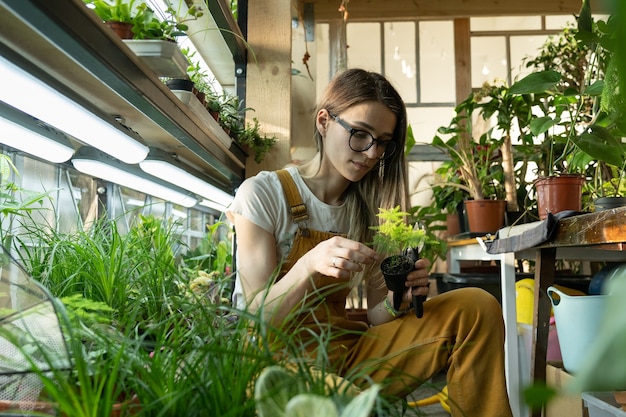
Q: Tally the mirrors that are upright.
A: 0